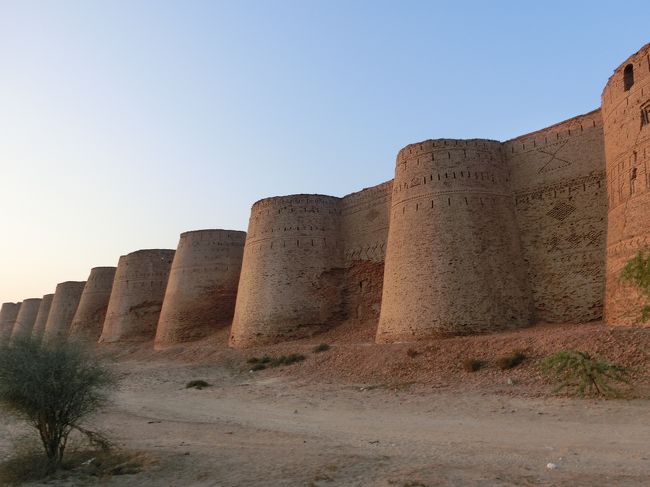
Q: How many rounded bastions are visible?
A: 10